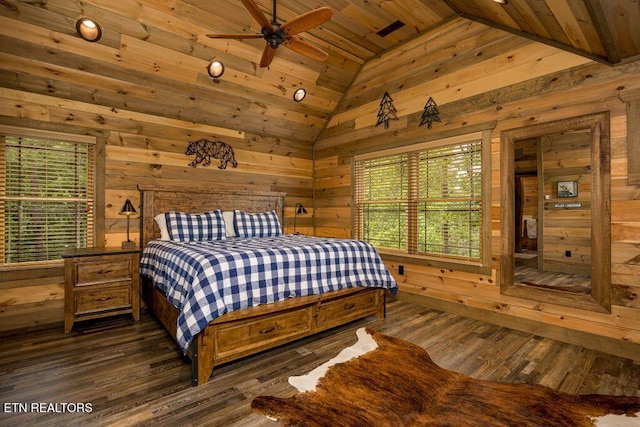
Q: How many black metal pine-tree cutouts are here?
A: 2